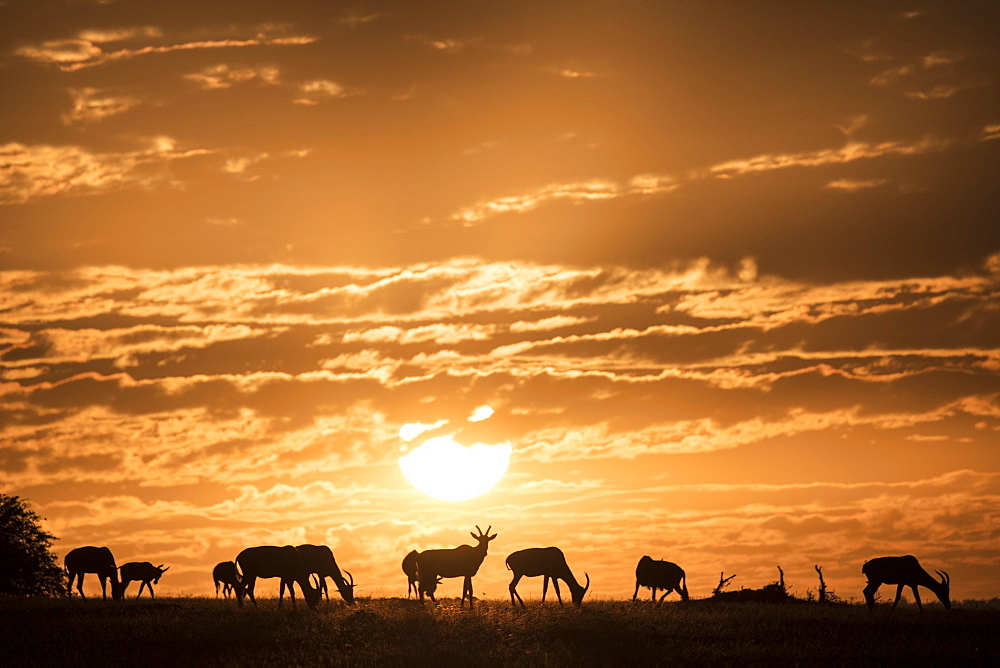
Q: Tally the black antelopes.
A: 10